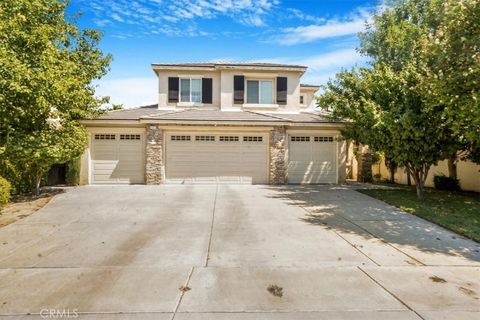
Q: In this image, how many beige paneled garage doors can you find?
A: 3